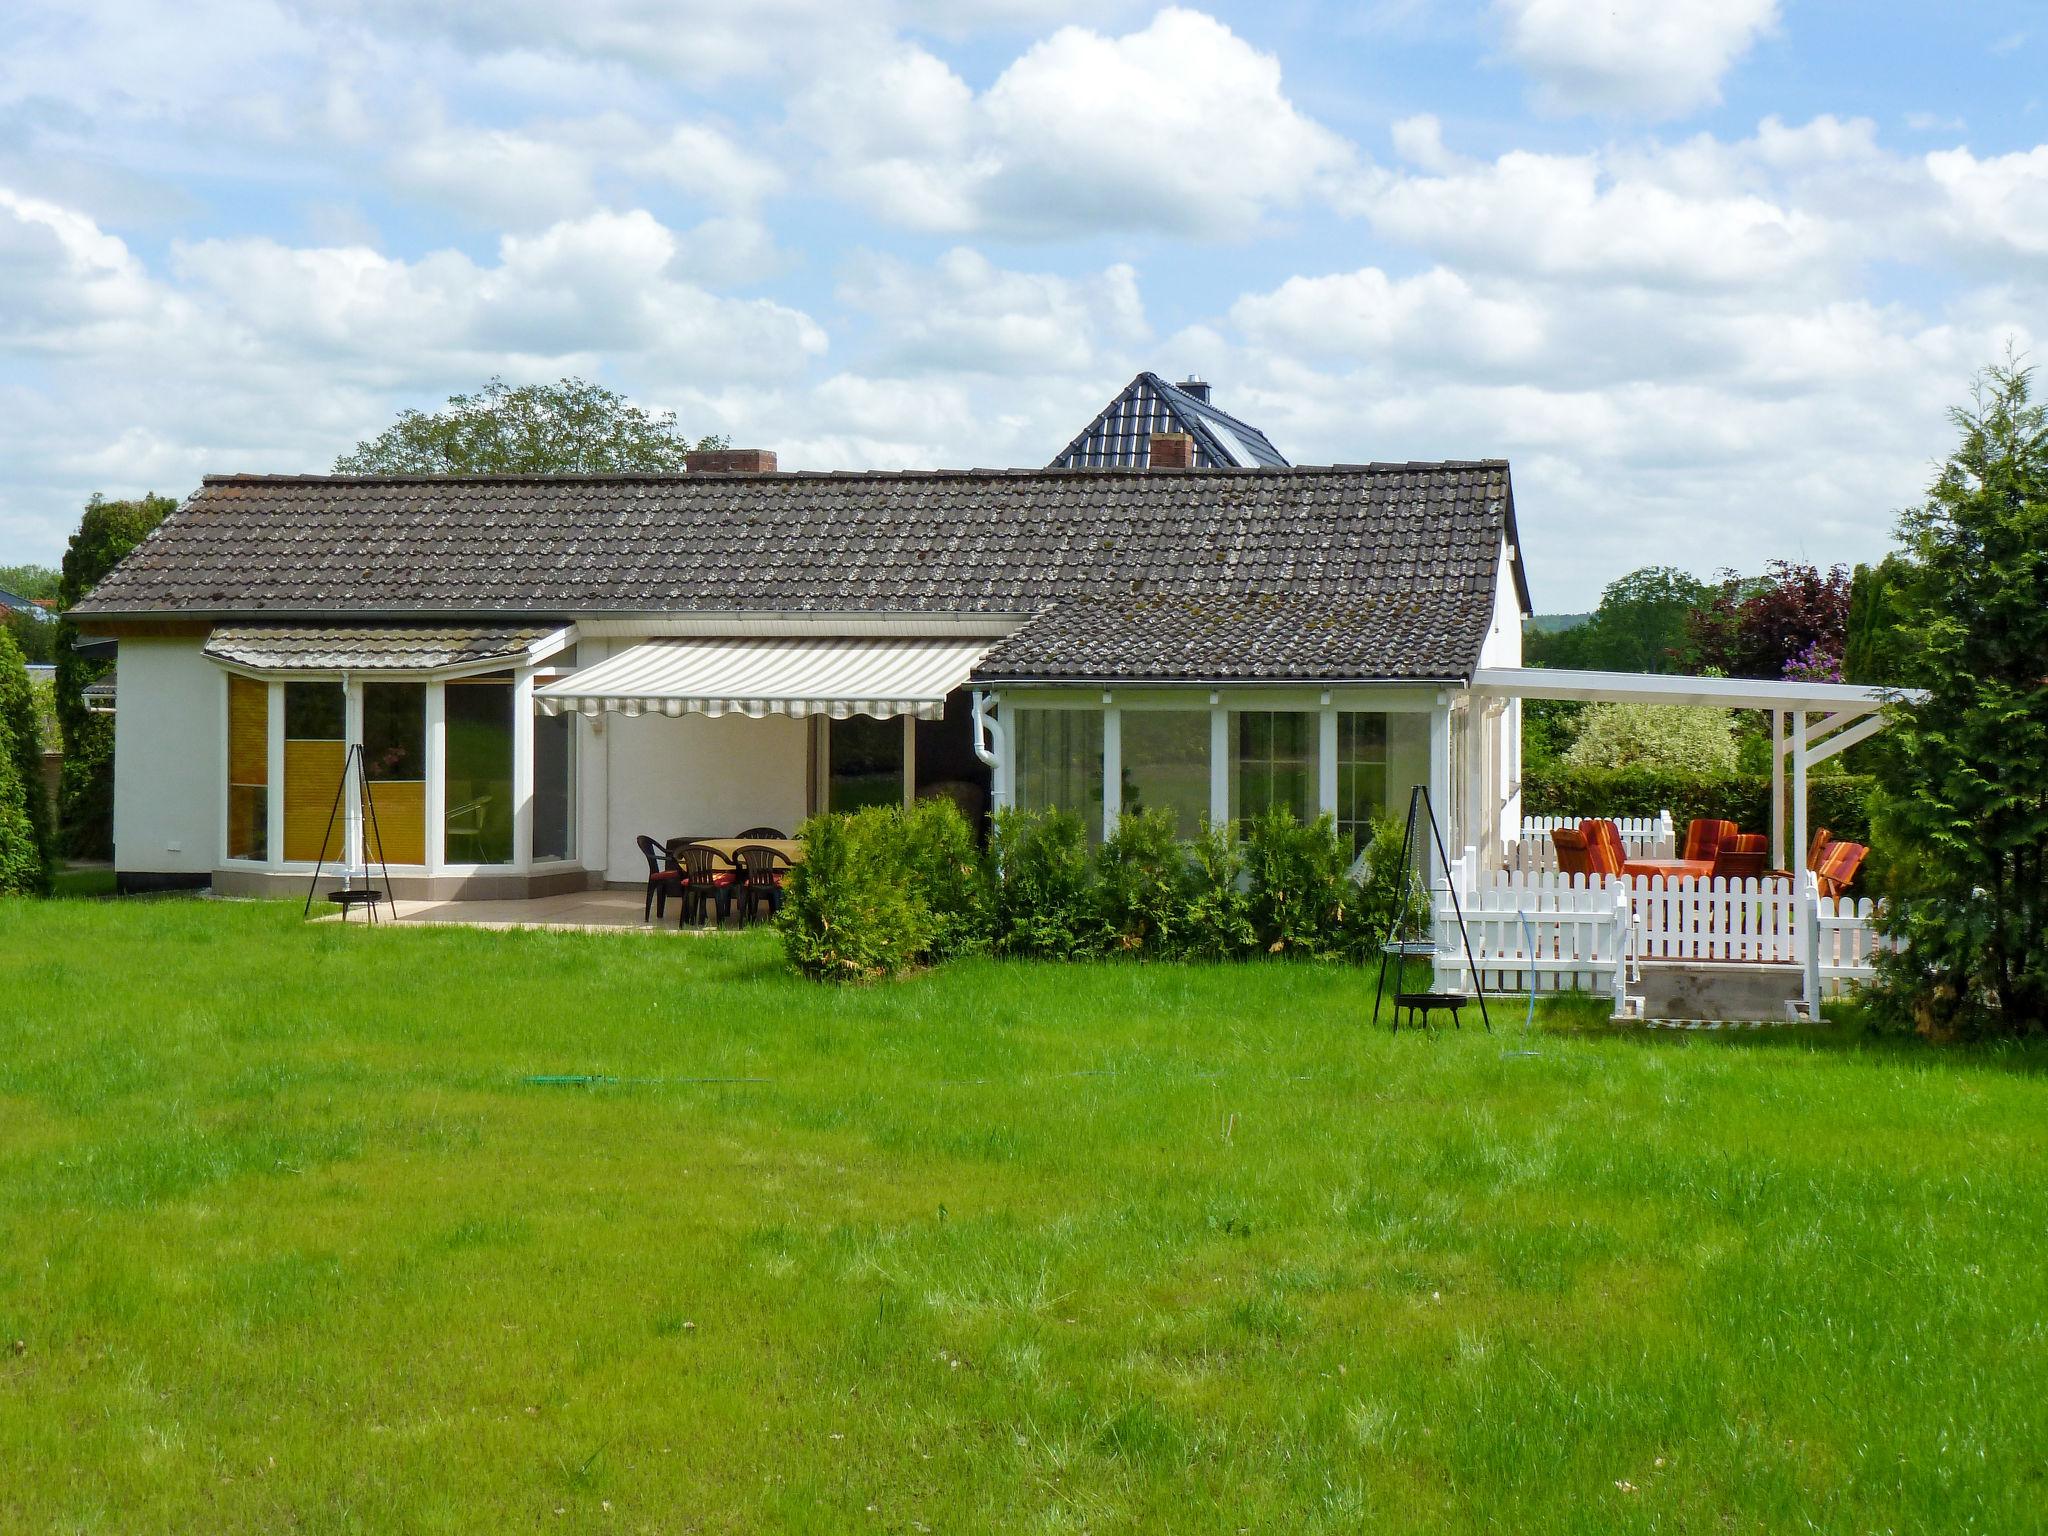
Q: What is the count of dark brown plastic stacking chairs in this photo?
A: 4